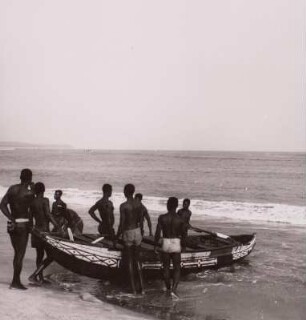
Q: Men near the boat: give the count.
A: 9